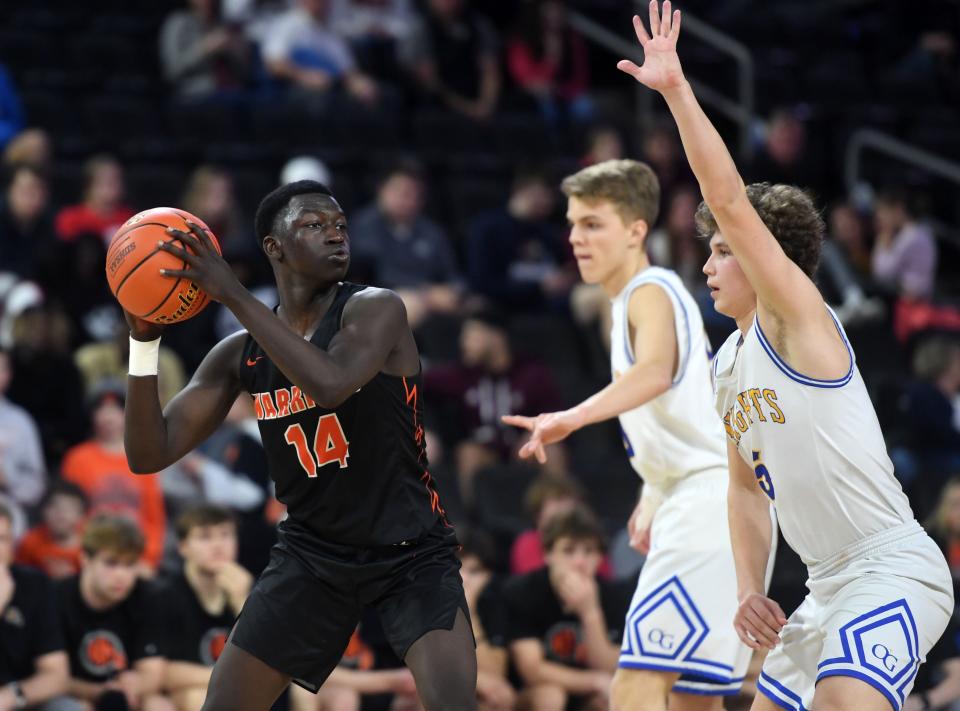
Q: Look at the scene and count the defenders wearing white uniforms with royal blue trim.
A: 2